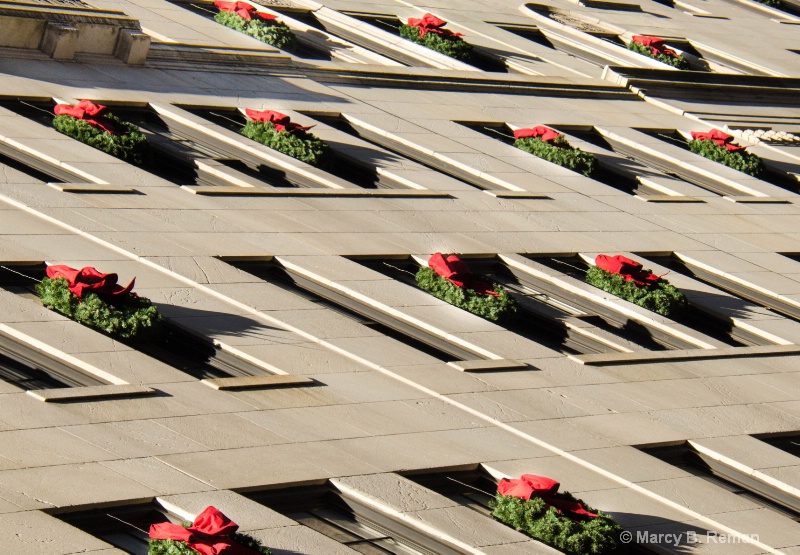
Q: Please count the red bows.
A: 12